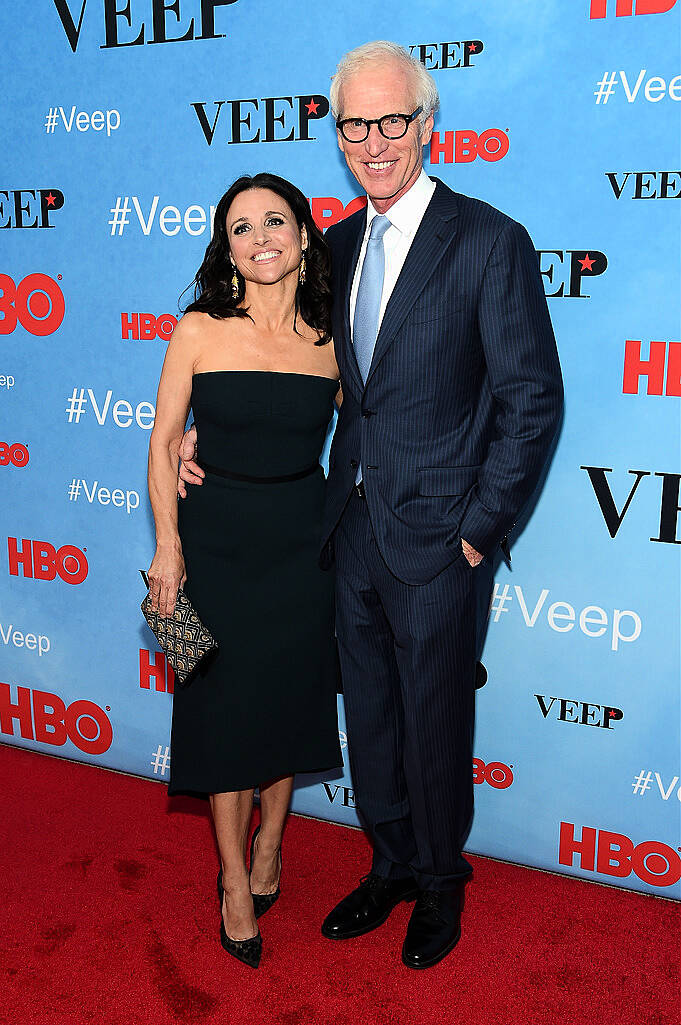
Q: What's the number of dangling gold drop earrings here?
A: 2